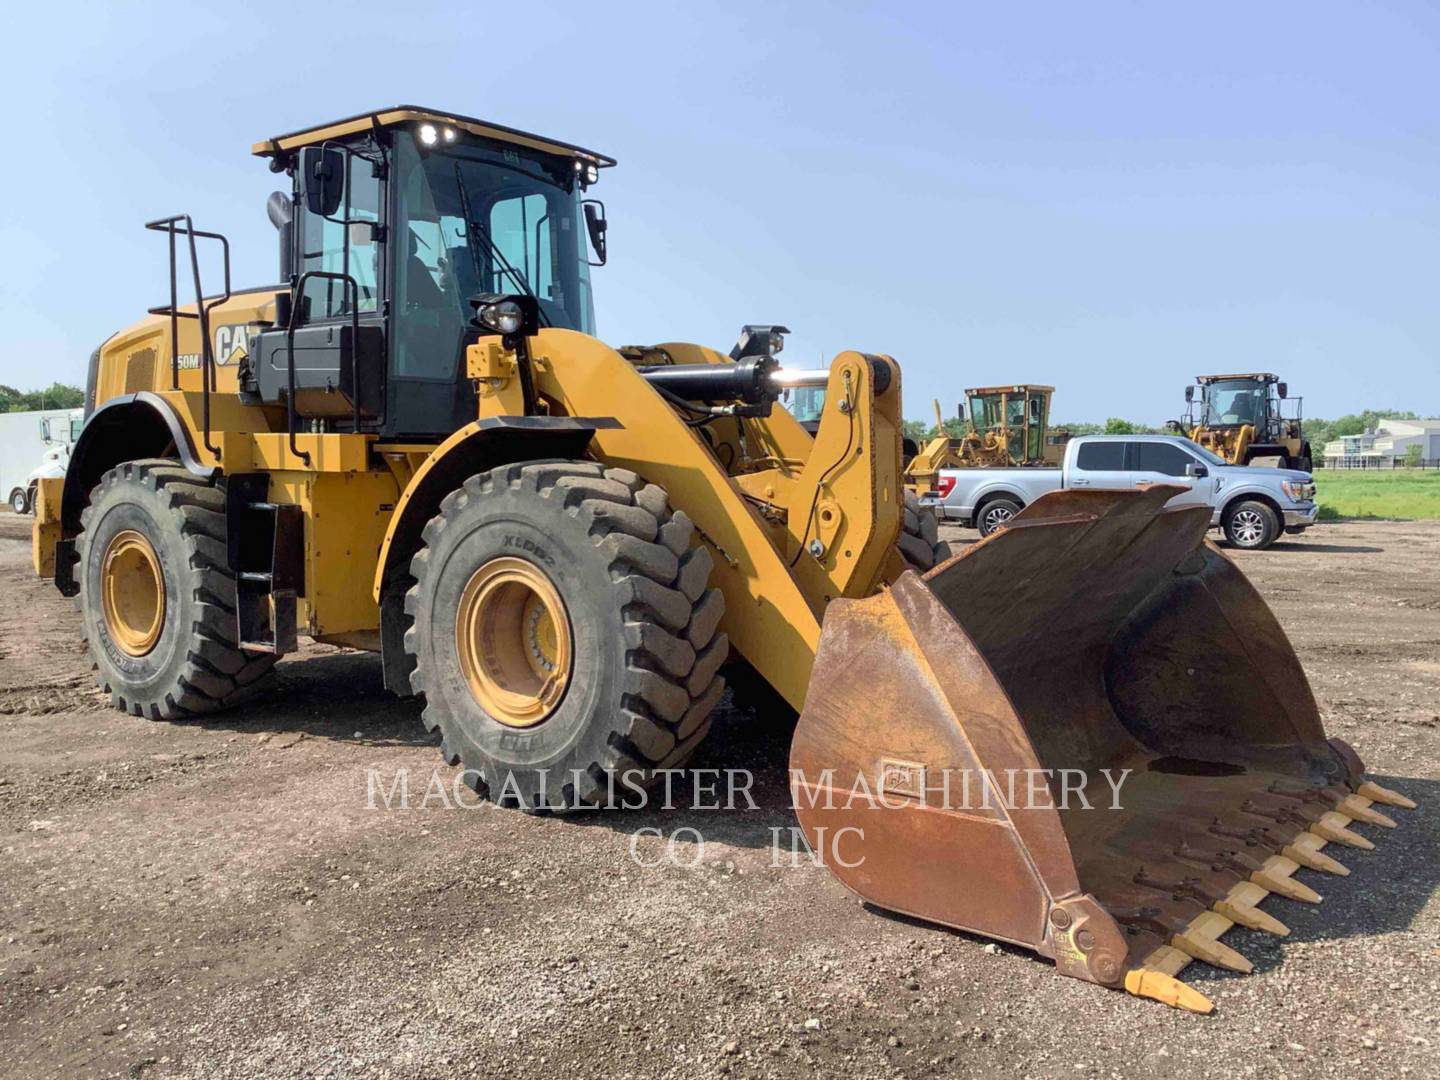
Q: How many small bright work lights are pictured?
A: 4